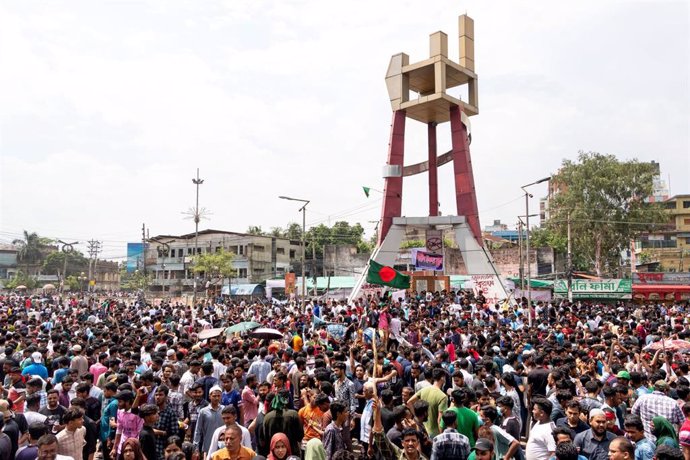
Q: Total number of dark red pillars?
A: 3